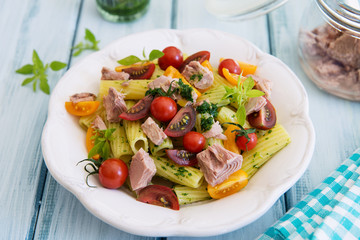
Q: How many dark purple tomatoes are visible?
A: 7